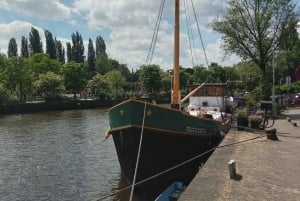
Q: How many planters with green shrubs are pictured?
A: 2